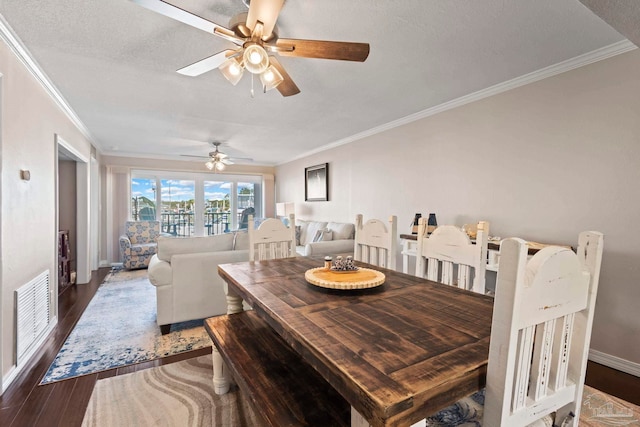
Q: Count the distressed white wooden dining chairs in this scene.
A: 4